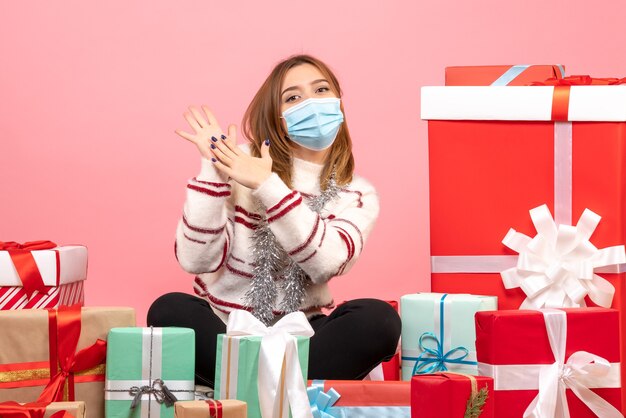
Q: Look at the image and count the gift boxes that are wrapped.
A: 13